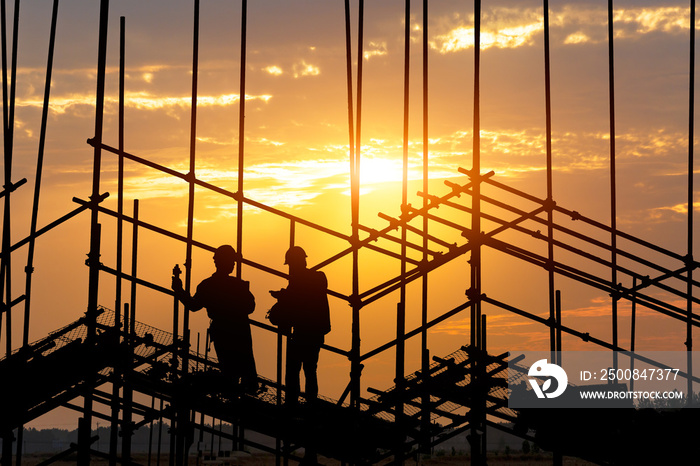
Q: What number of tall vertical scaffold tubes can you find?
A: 15